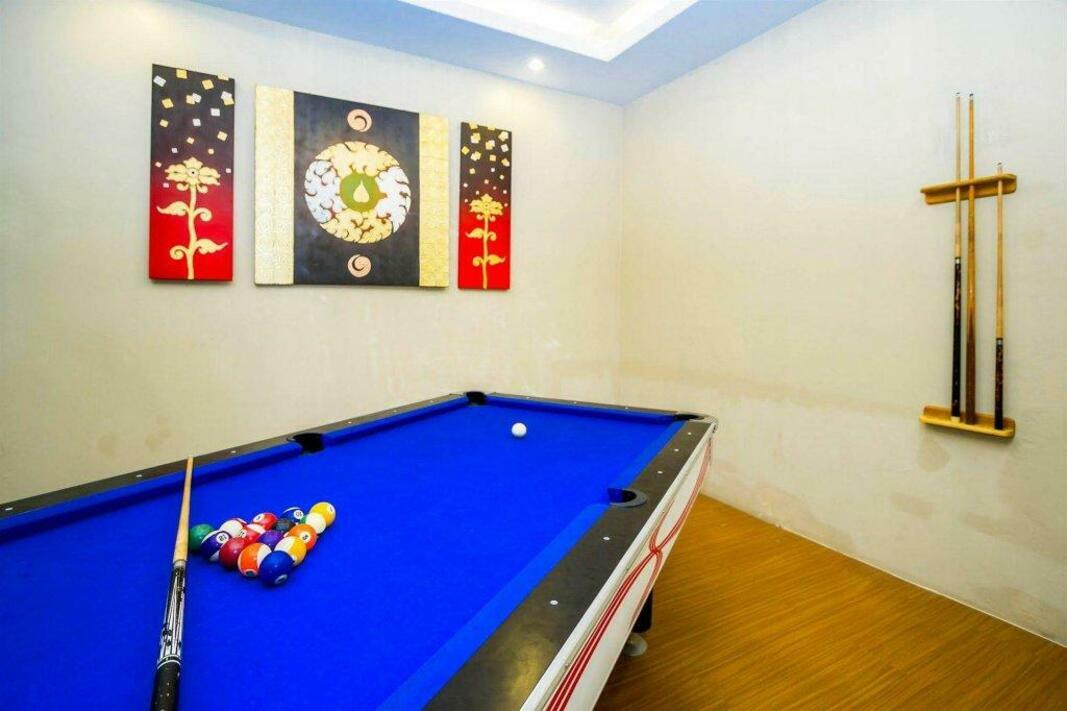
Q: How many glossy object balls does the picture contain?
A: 15